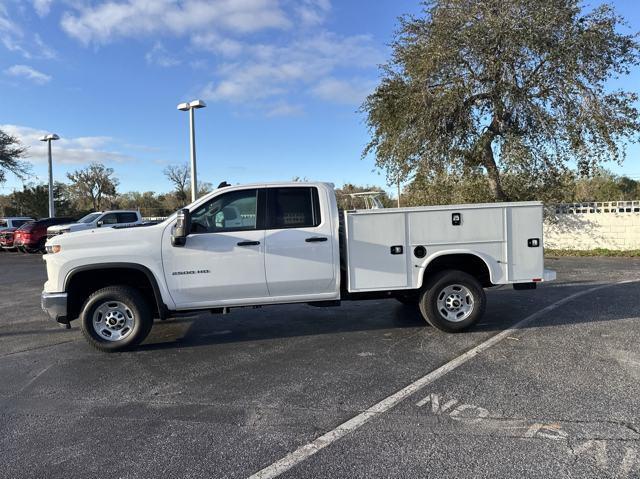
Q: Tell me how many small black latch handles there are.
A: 3